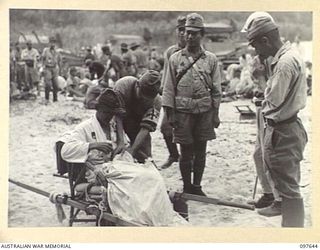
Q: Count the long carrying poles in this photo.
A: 2